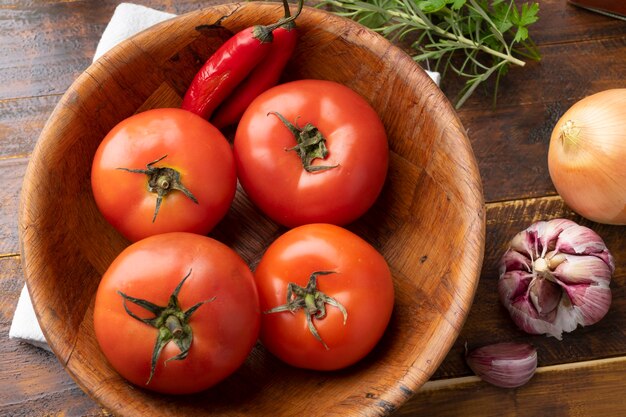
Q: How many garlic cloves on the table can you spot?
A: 1